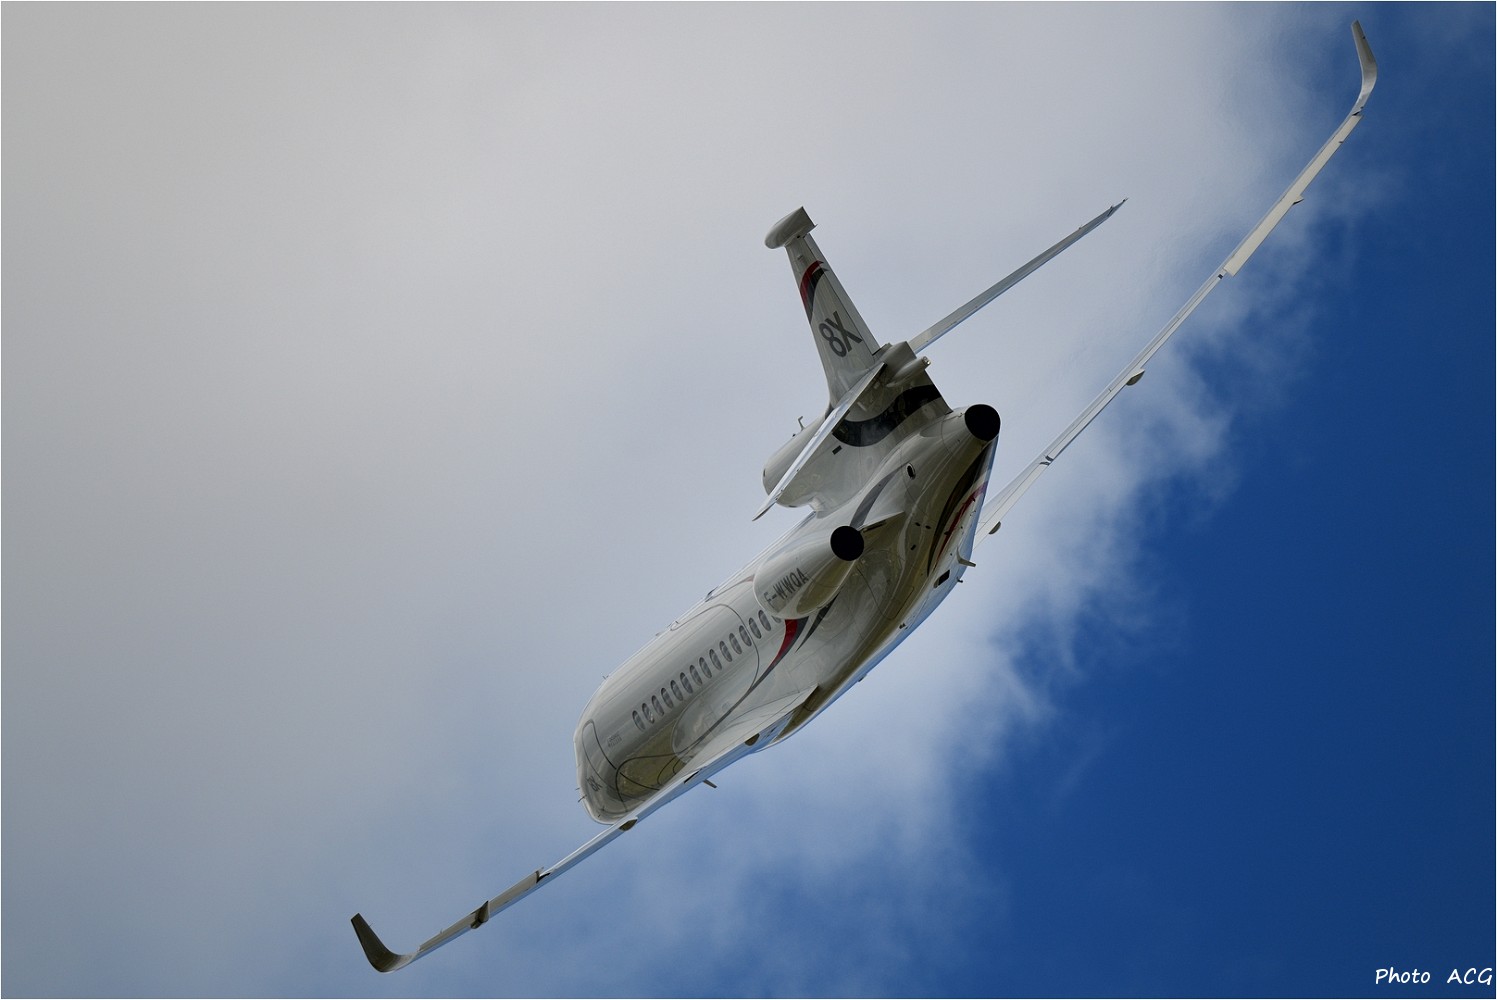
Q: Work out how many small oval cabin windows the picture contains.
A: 15